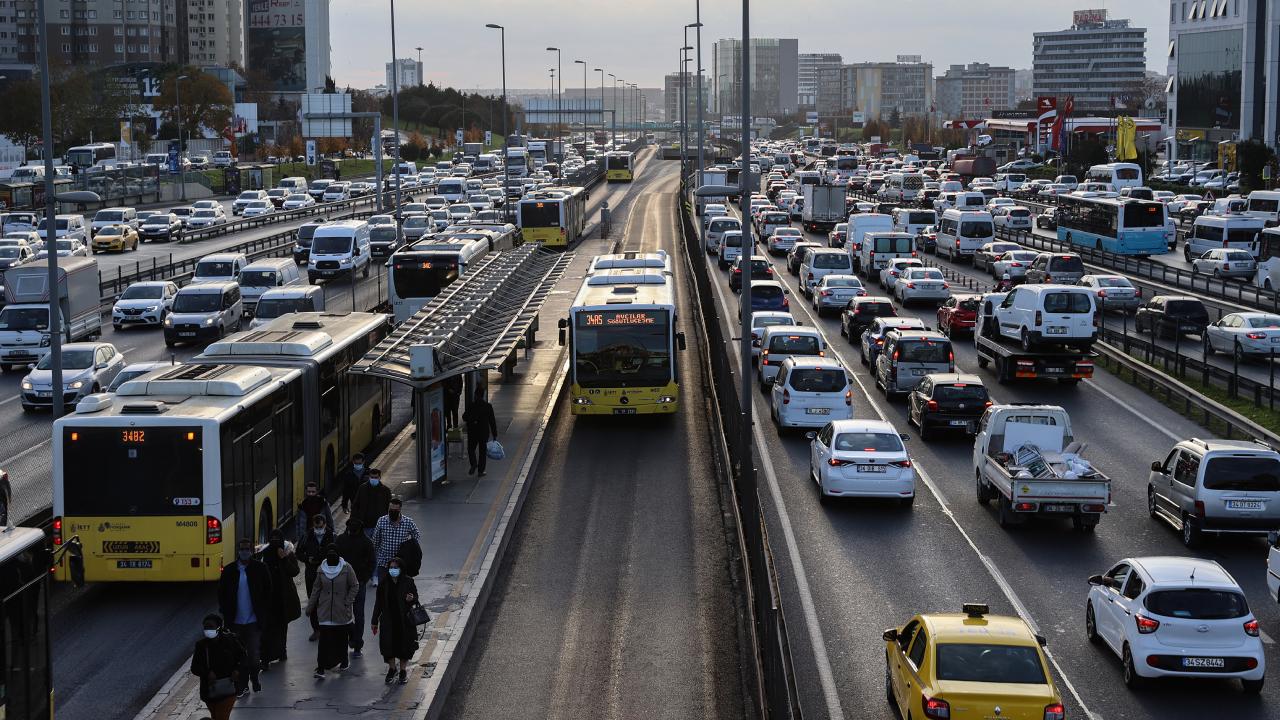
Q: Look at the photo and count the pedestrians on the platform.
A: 13